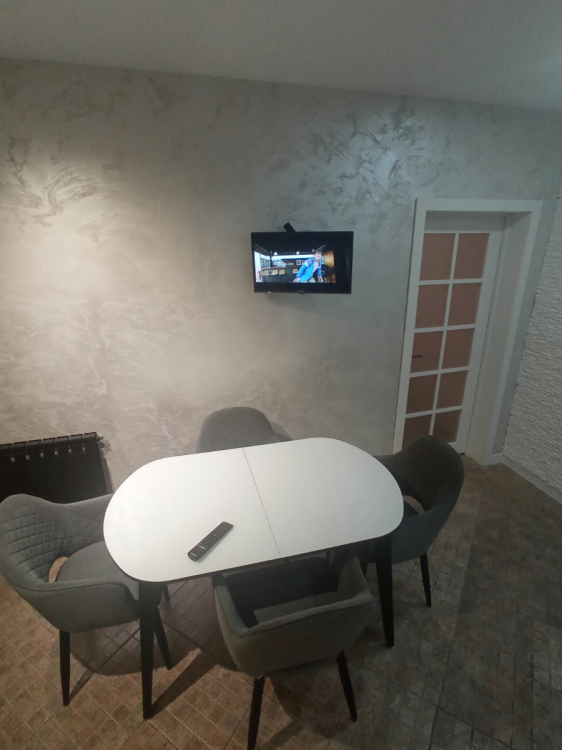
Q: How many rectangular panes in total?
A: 10